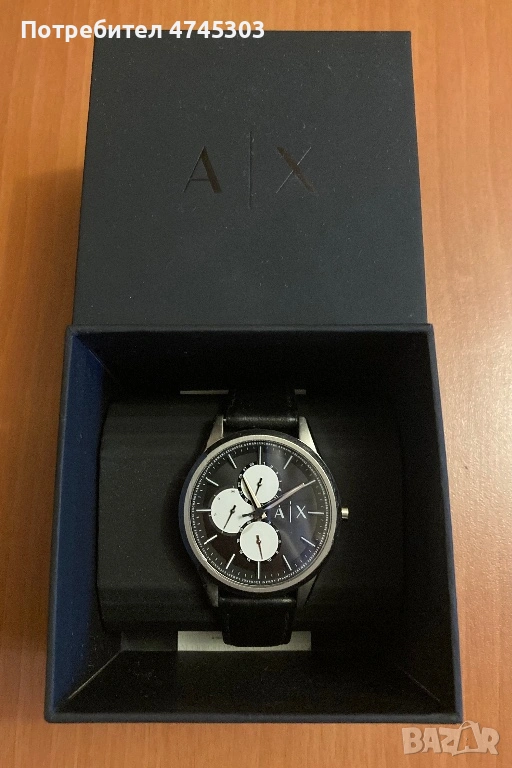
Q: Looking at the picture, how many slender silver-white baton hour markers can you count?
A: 12